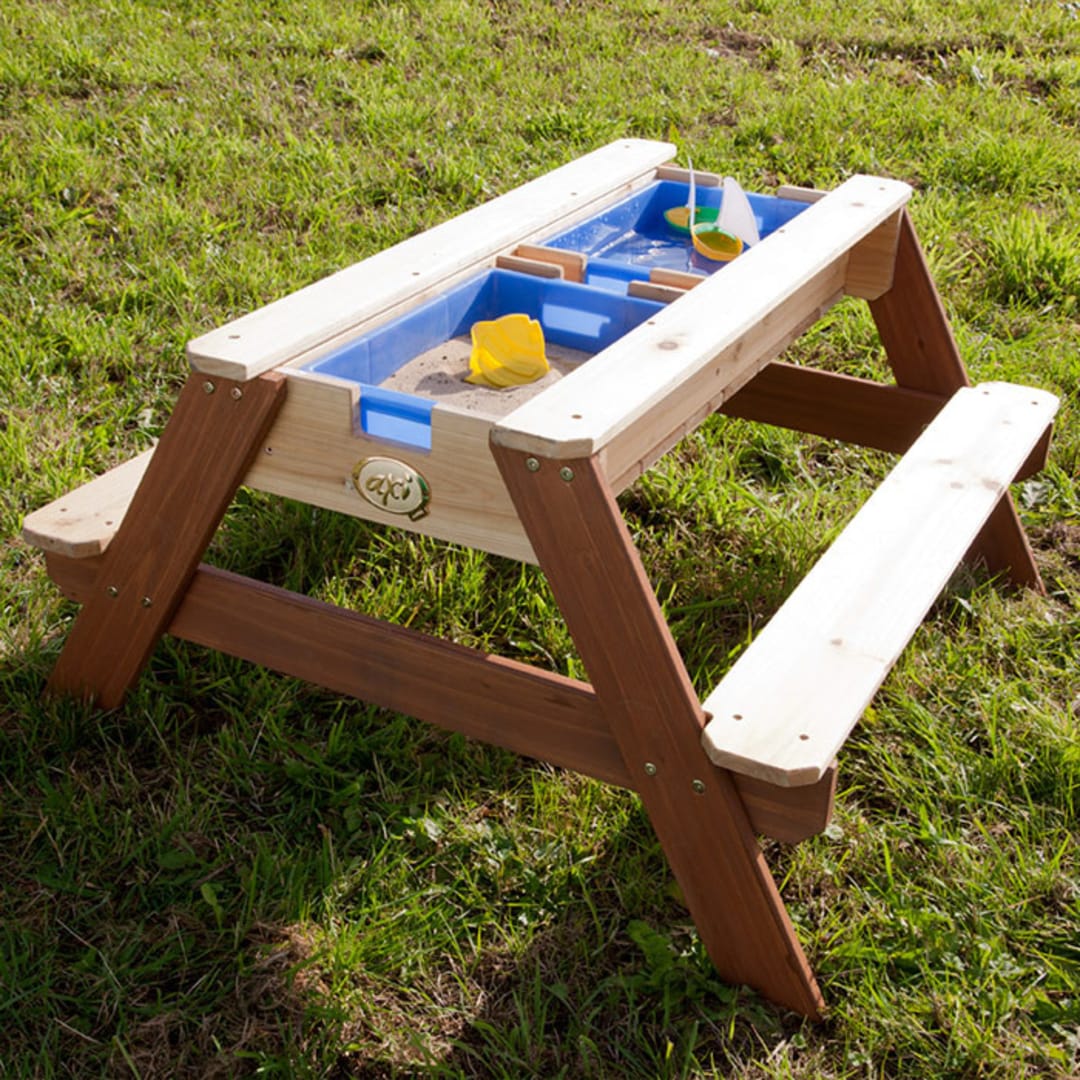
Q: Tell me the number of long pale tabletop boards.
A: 2